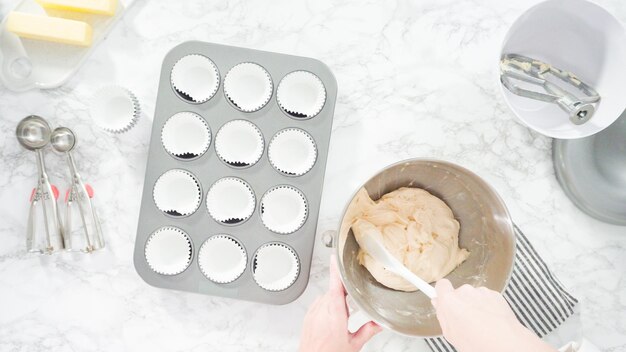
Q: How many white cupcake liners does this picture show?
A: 13